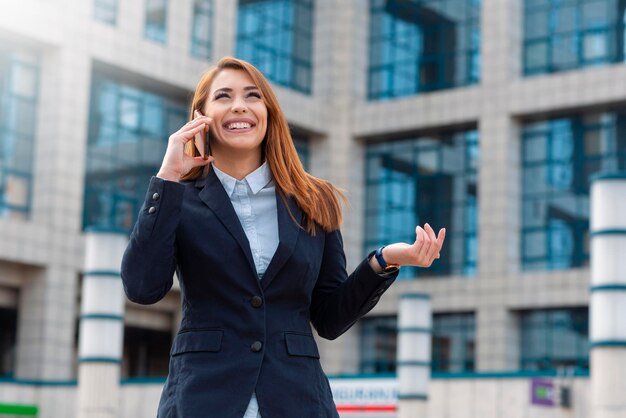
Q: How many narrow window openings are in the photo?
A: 3